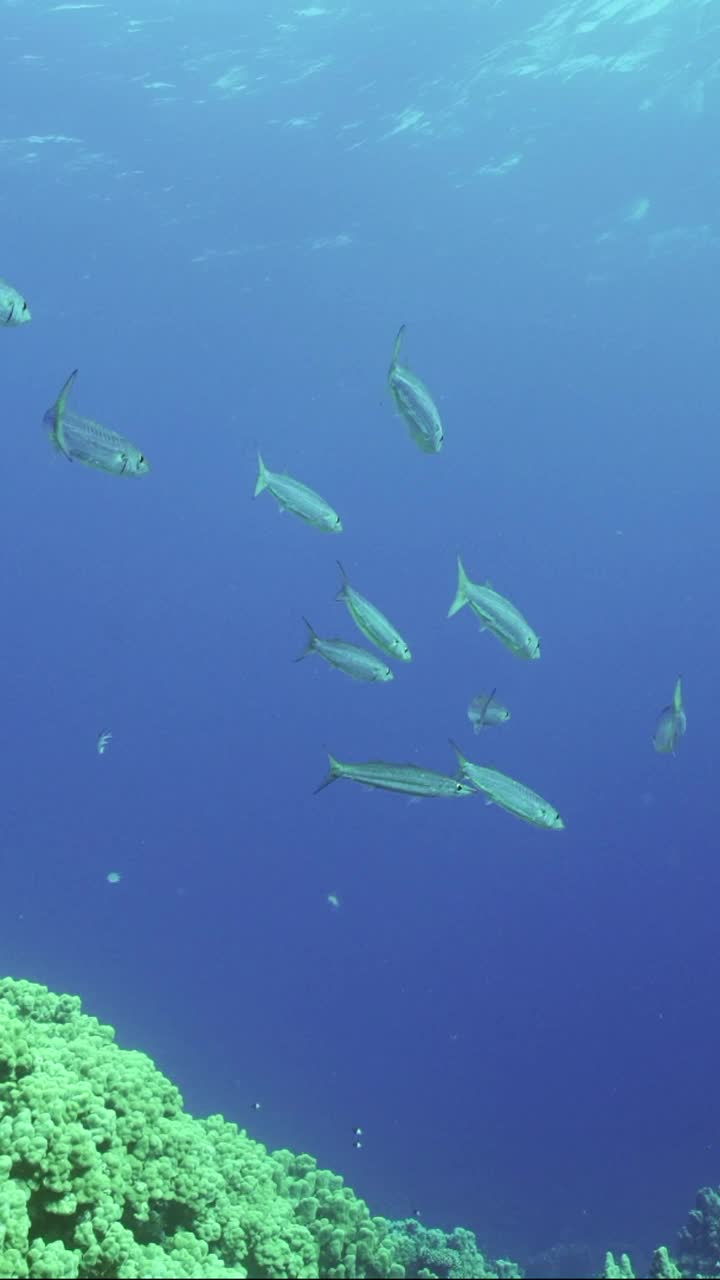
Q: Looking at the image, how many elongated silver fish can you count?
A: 11